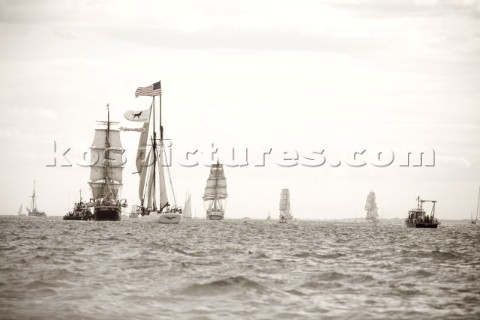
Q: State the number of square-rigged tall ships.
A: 4